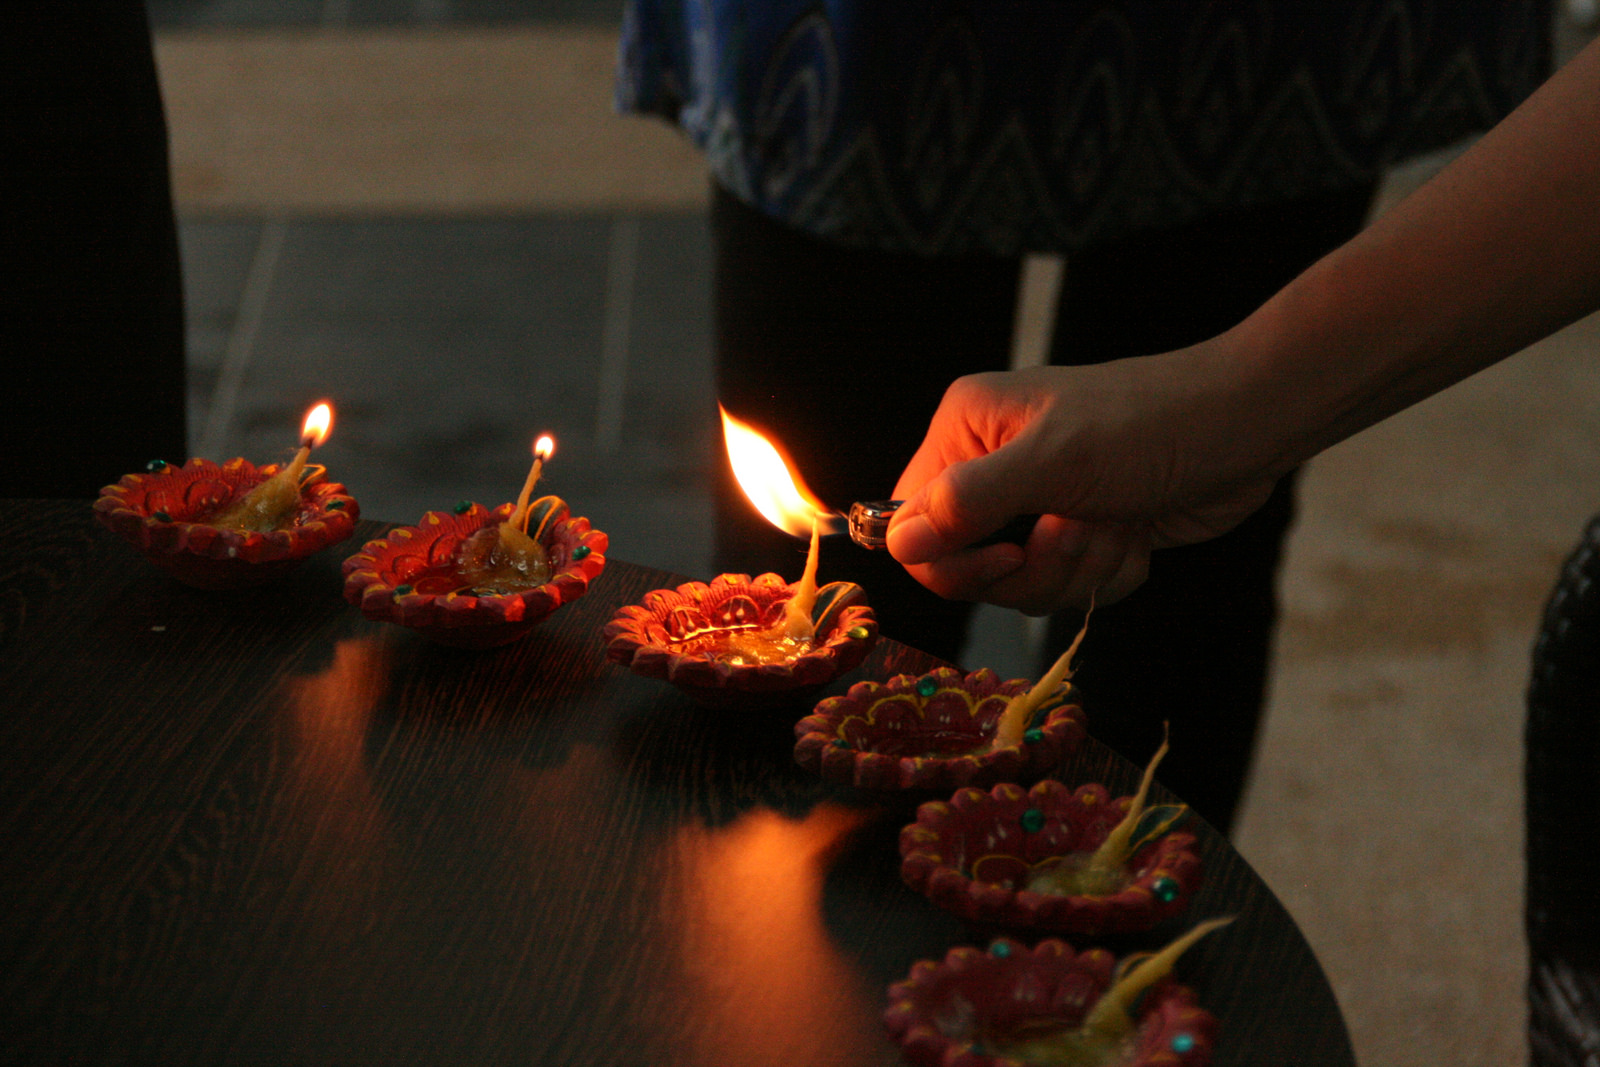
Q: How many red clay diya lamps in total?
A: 6